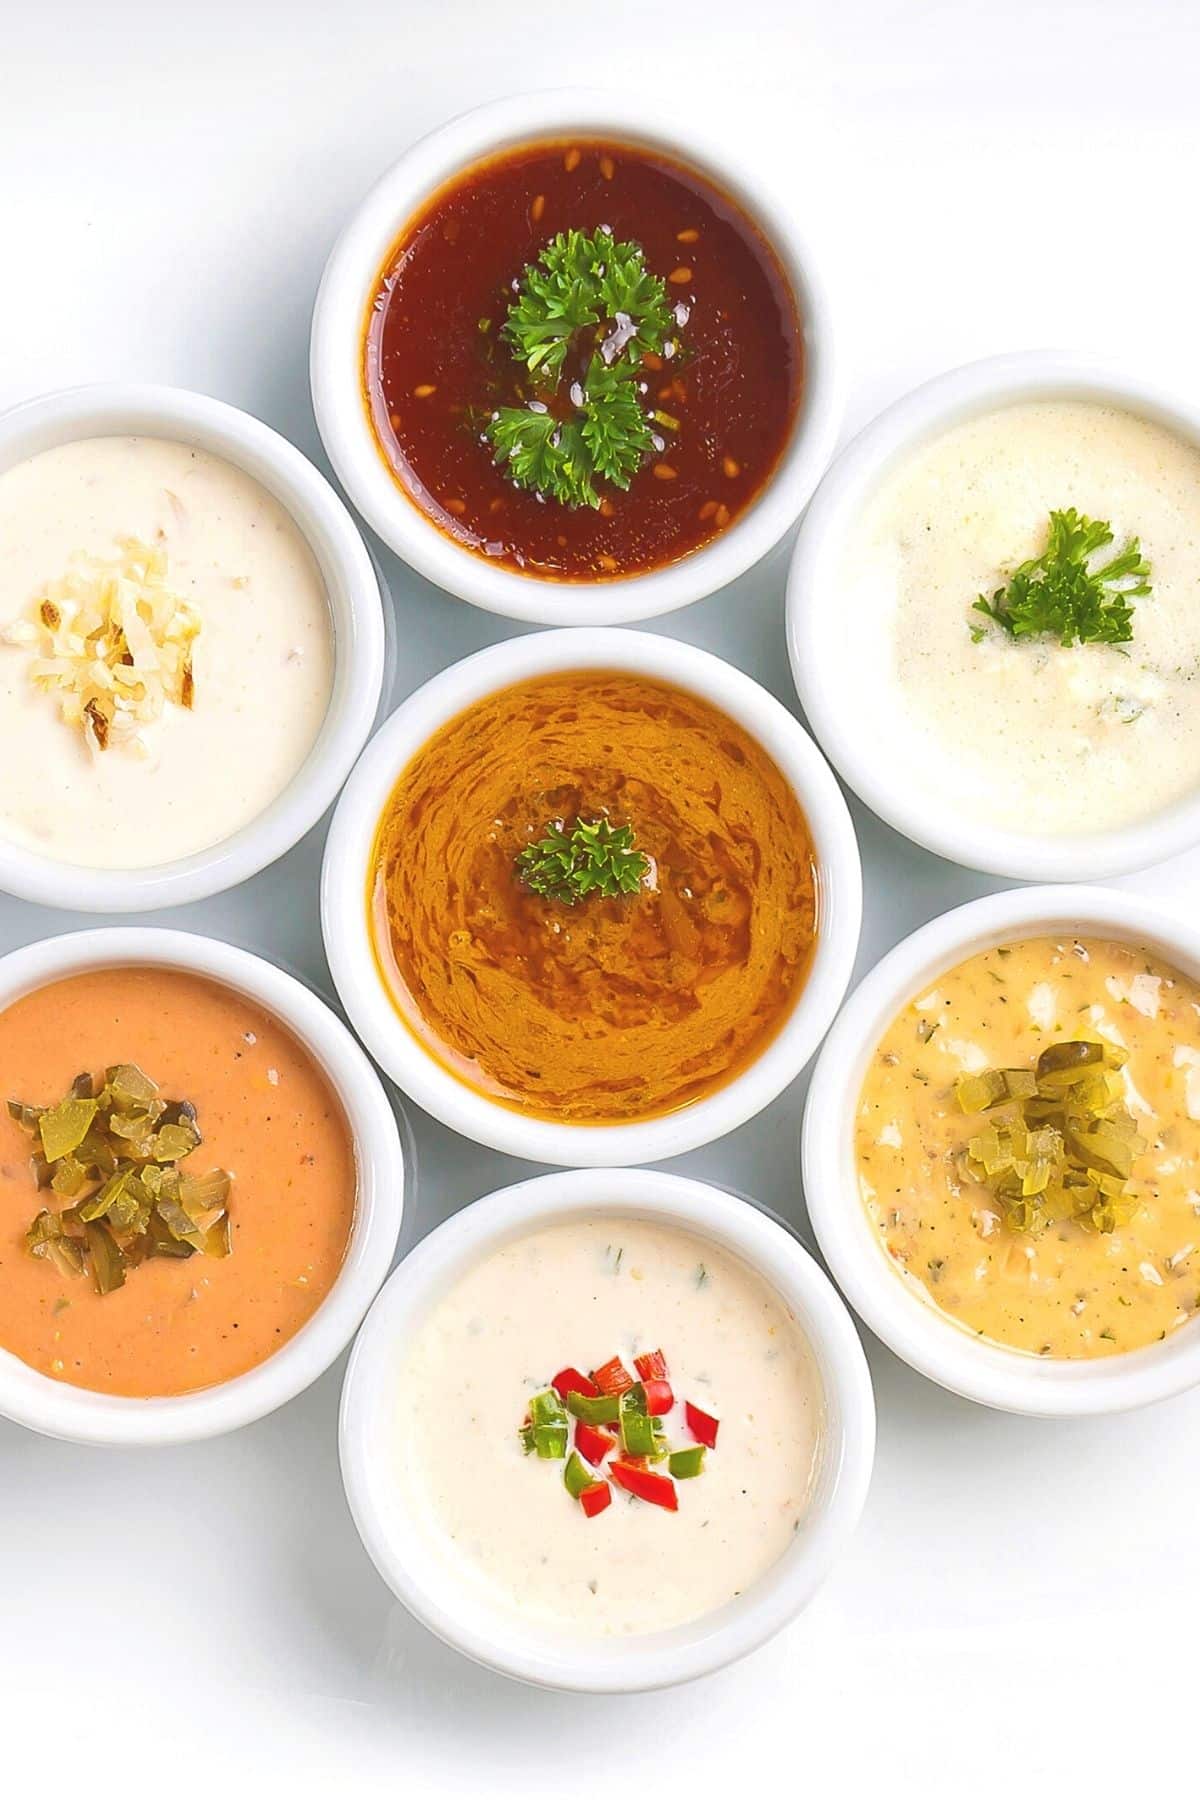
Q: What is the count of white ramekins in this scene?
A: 7